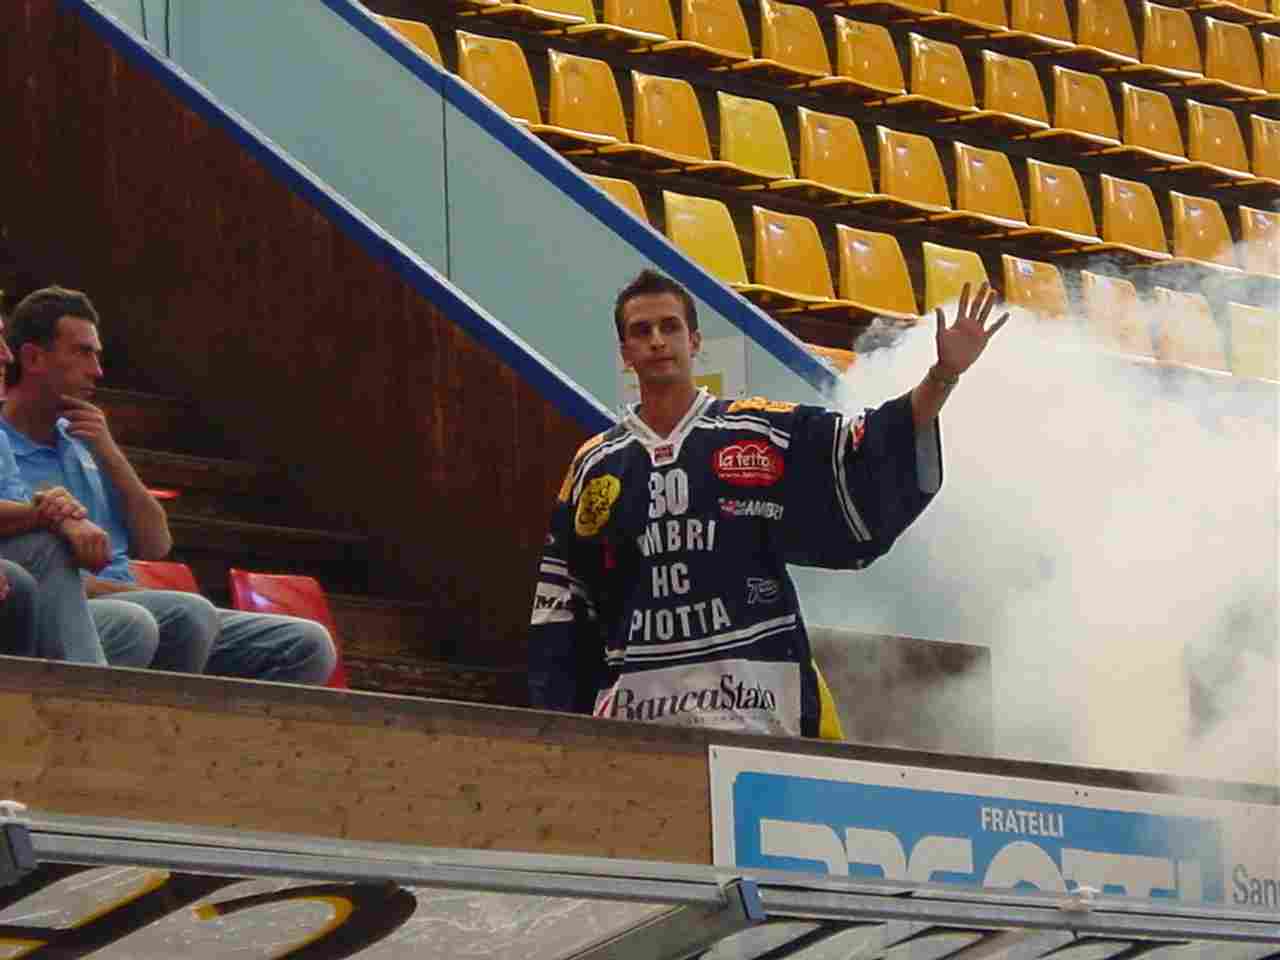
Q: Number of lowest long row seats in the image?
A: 9